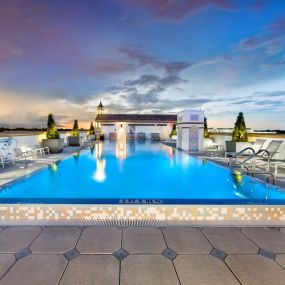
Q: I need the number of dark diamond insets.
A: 6